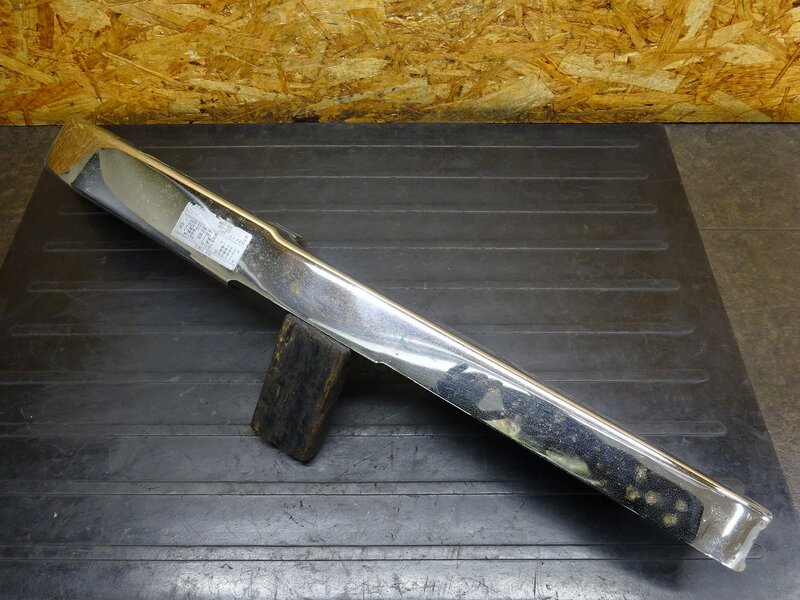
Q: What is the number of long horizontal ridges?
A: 10